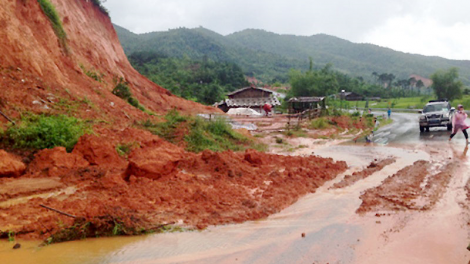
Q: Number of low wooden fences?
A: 1